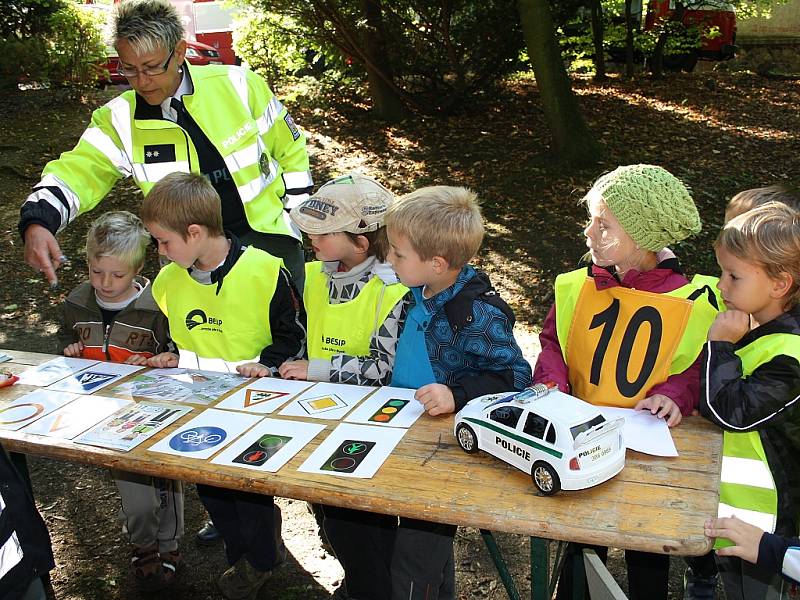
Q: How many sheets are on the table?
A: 13